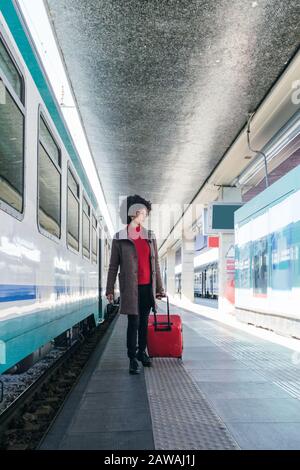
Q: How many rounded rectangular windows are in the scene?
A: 5